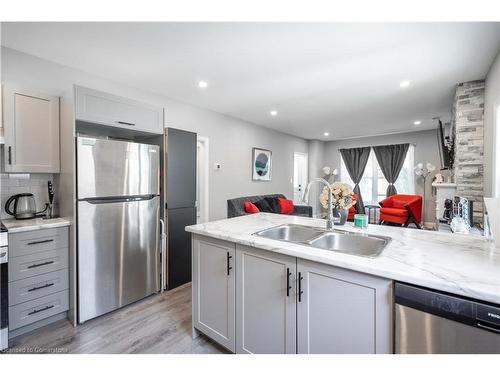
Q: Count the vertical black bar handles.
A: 4